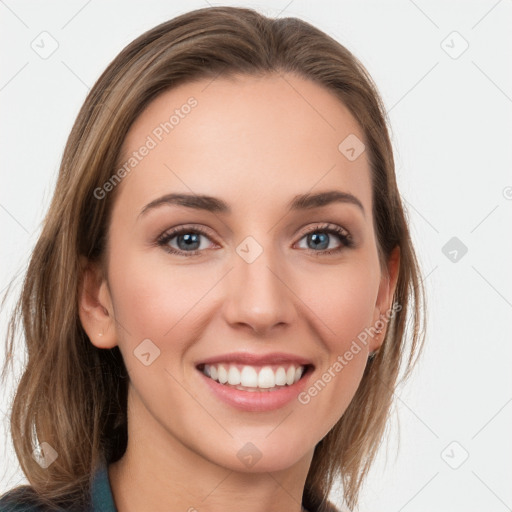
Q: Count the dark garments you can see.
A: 1